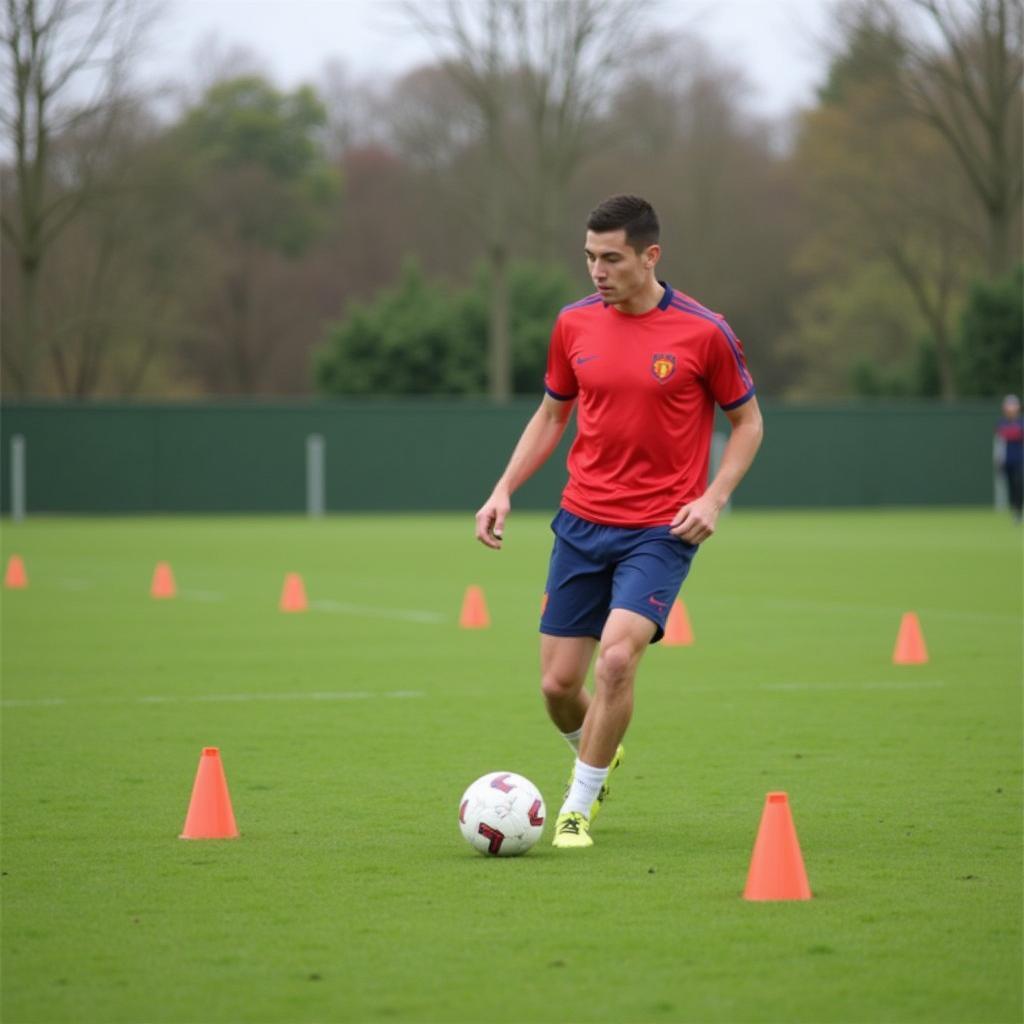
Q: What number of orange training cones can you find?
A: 8